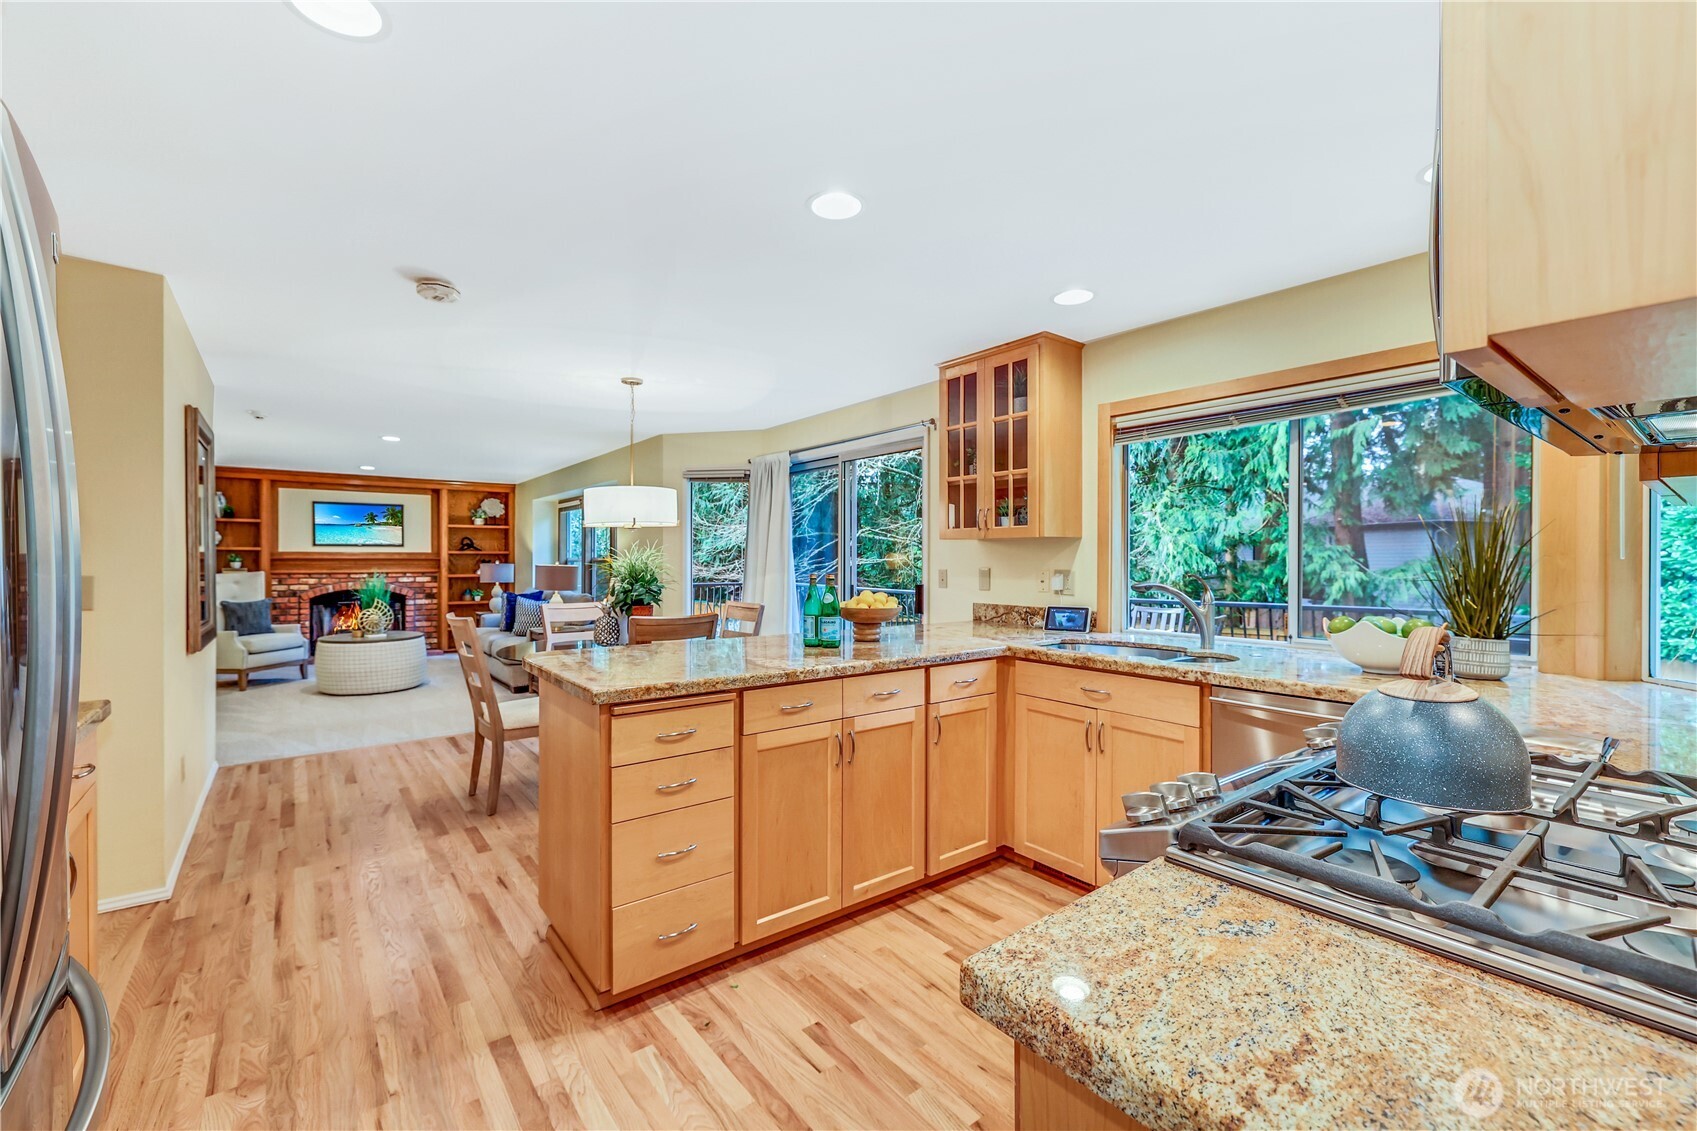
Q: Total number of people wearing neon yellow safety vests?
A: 0